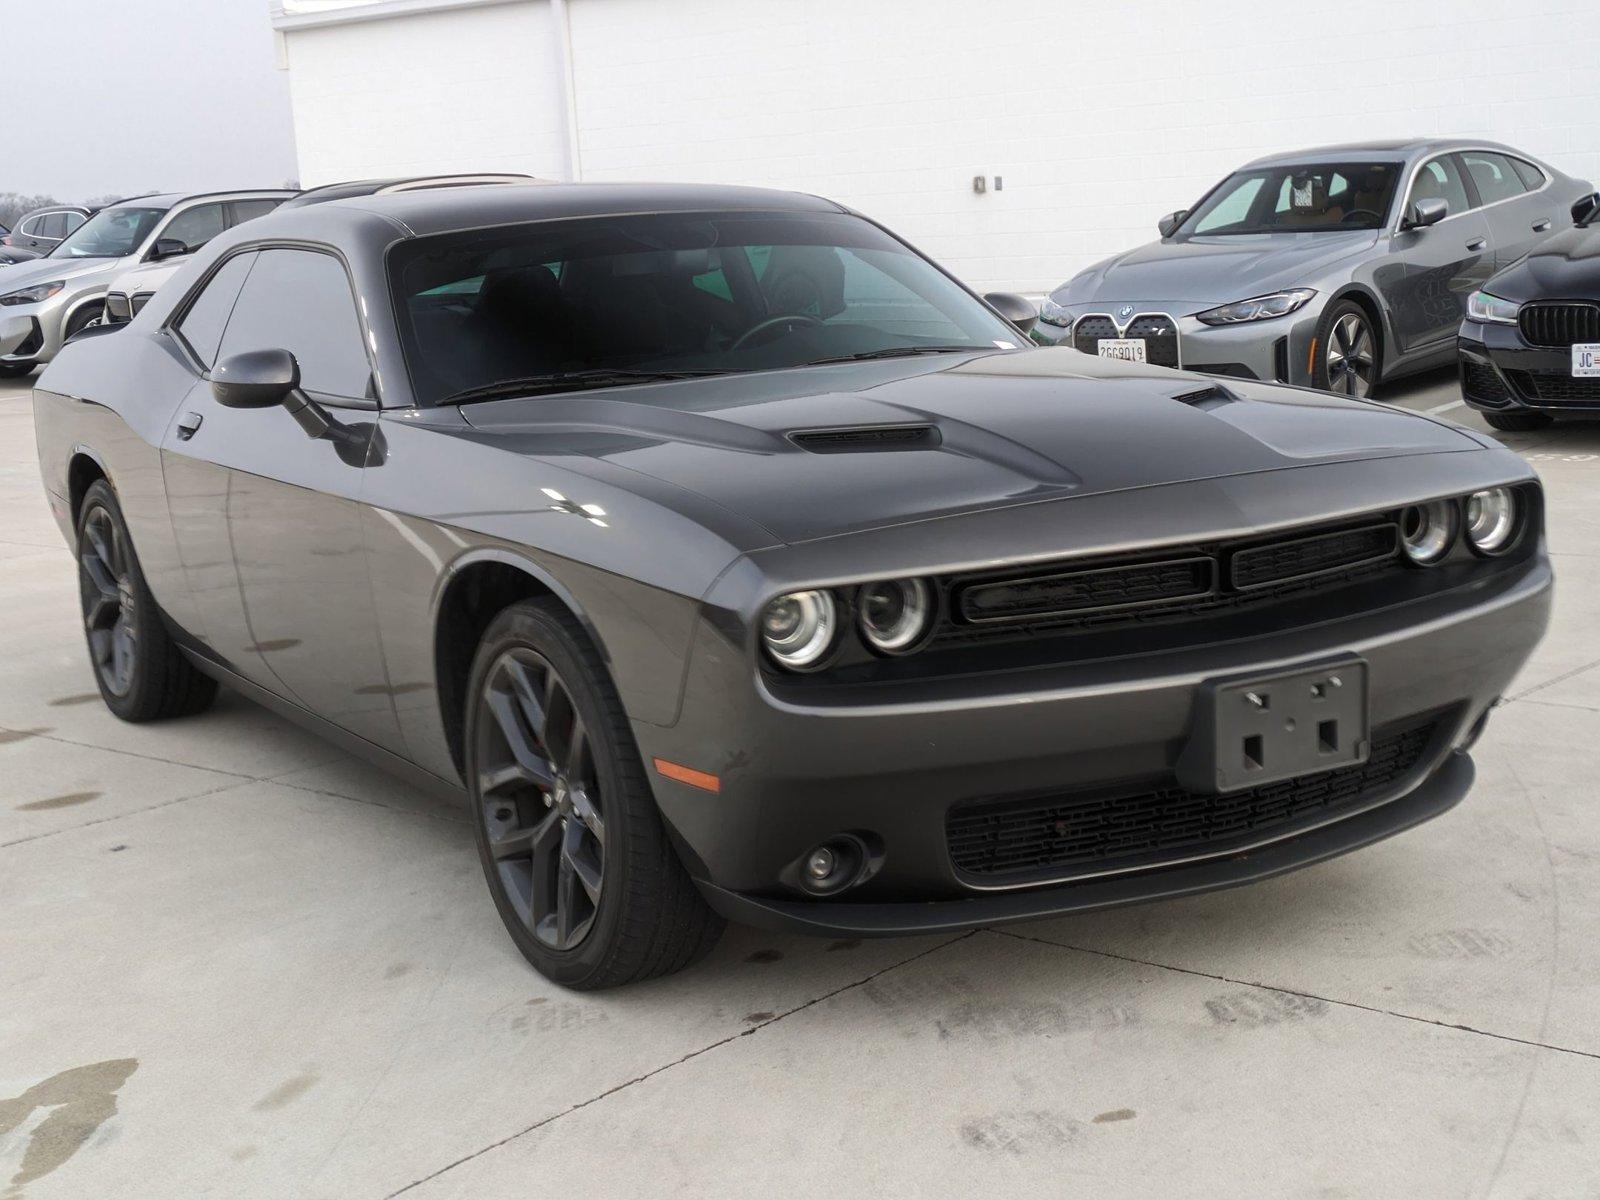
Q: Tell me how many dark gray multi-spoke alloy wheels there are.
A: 2